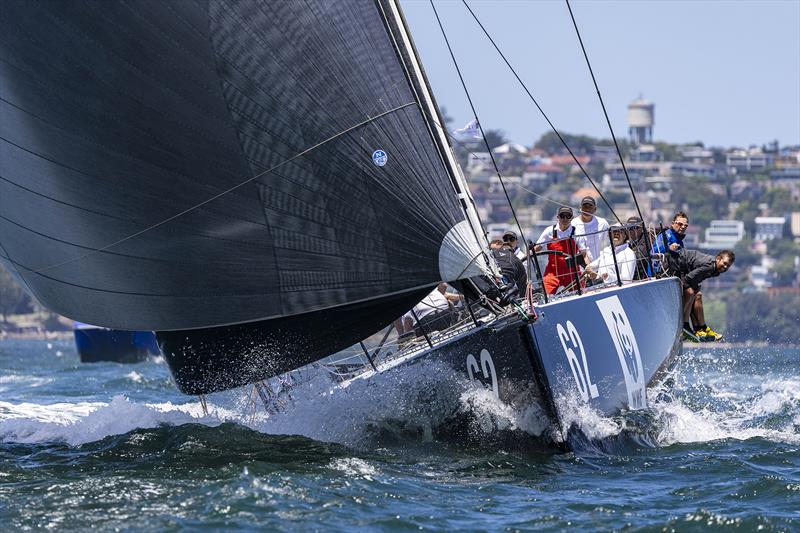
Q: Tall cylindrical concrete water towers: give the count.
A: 1